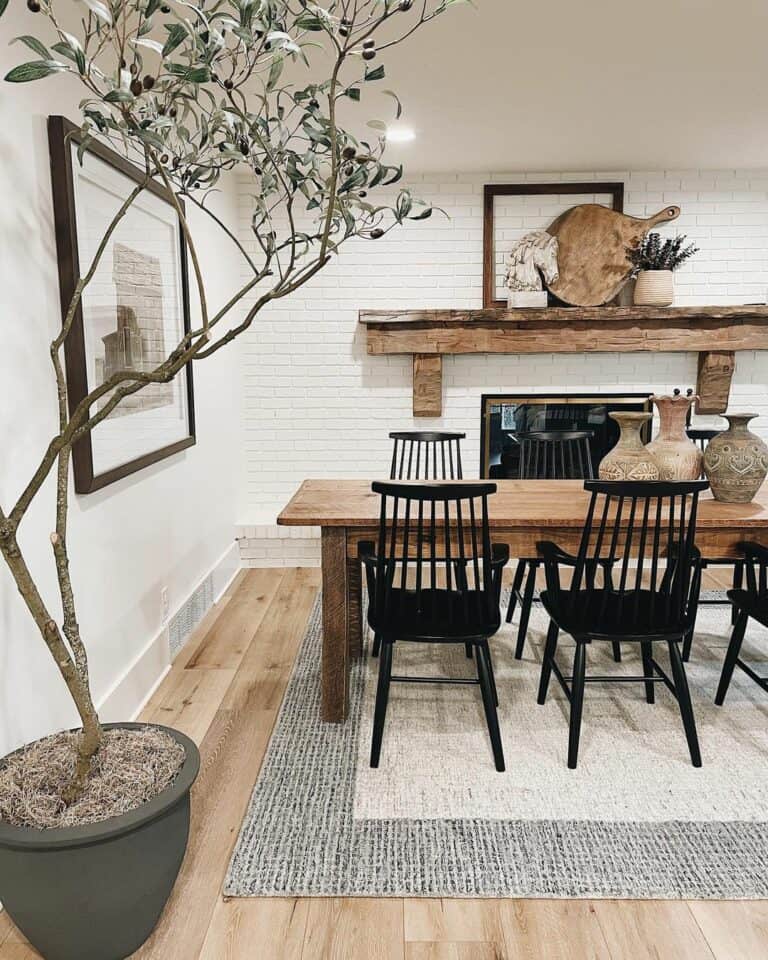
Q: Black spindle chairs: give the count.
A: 6